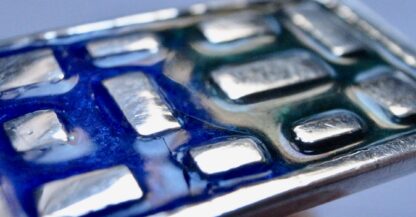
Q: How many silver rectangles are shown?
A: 11